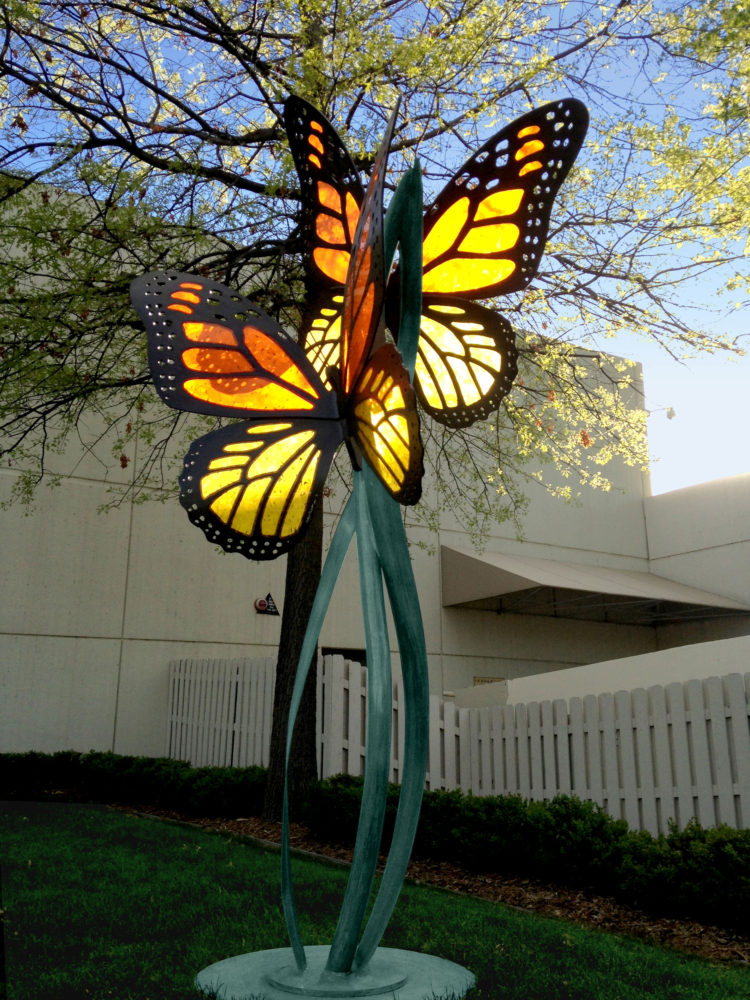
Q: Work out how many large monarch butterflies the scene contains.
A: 2